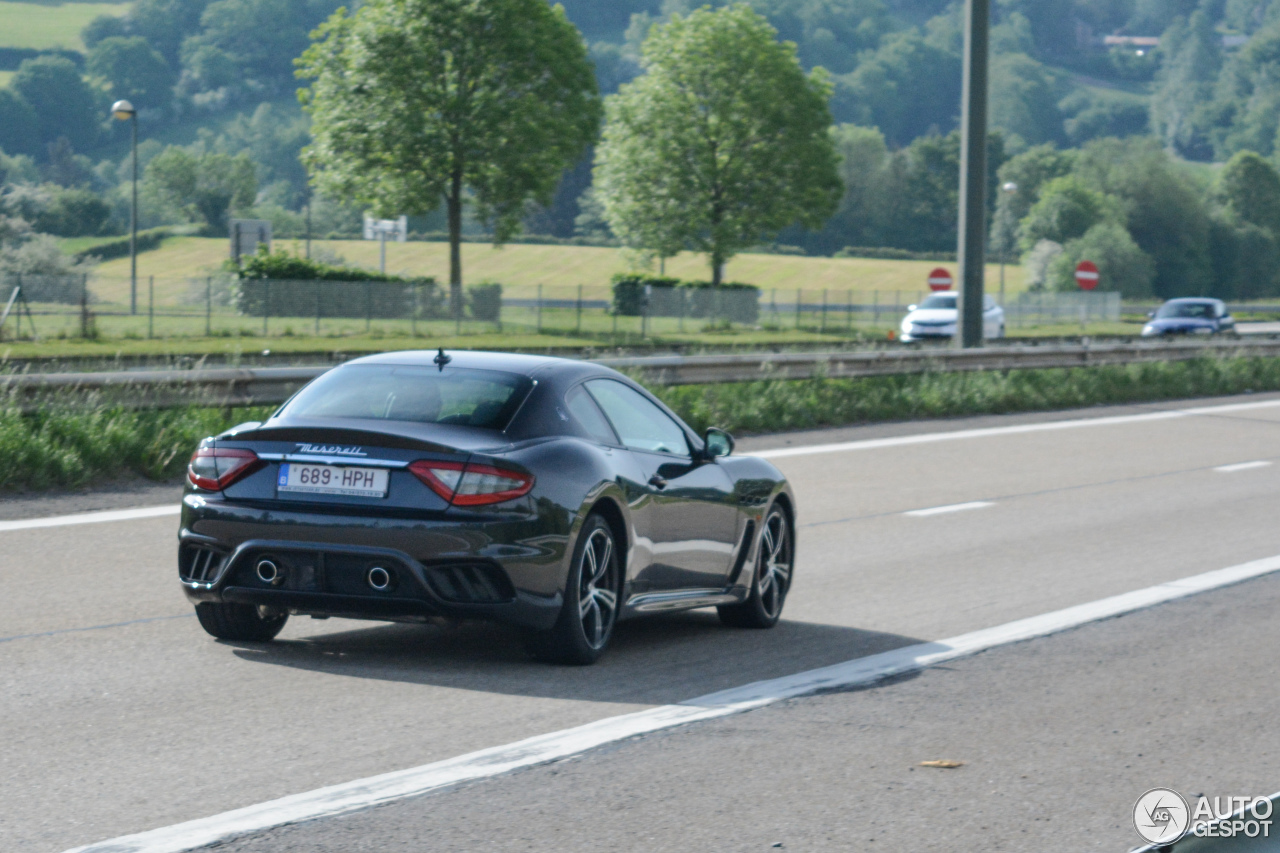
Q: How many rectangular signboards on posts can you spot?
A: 2